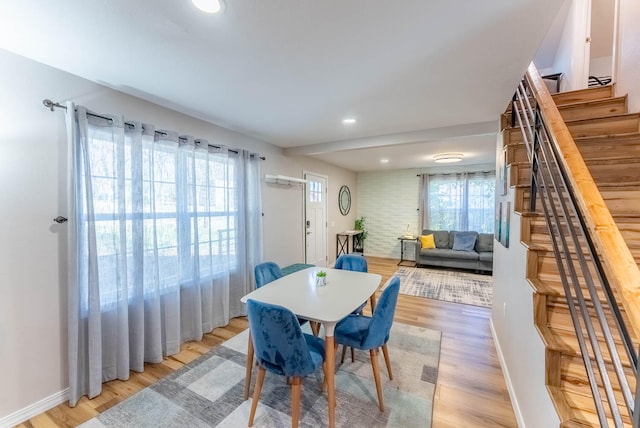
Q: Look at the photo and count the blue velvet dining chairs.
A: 4